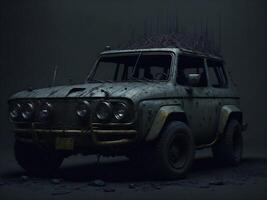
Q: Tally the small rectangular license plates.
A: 1